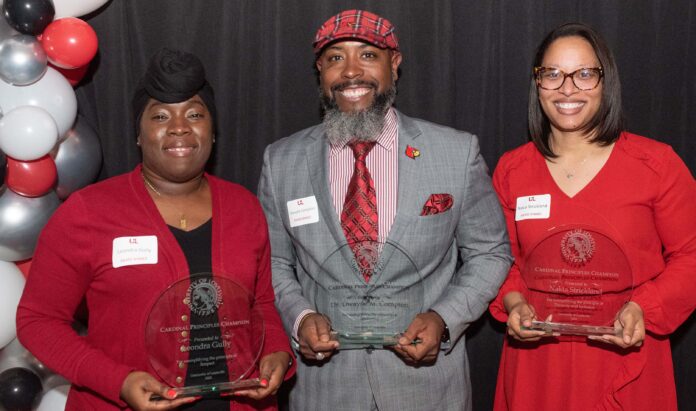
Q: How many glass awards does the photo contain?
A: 3